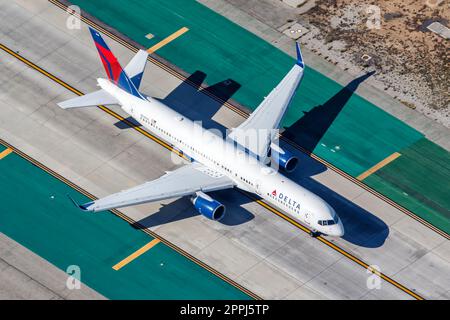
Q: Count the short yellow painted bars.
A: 4